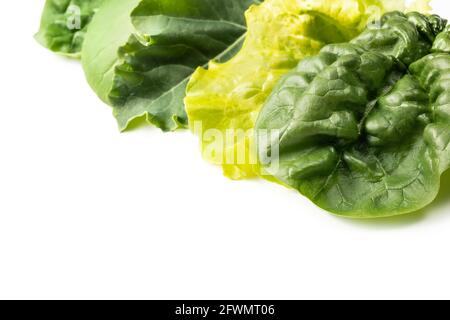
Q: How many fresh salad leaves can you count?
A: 5